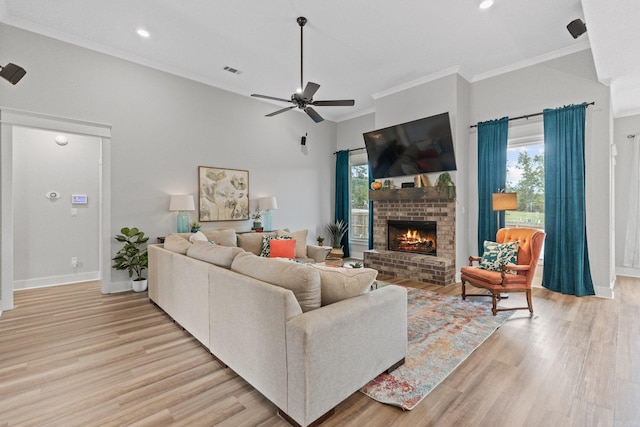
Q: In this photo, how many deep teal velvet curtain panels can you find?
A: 4